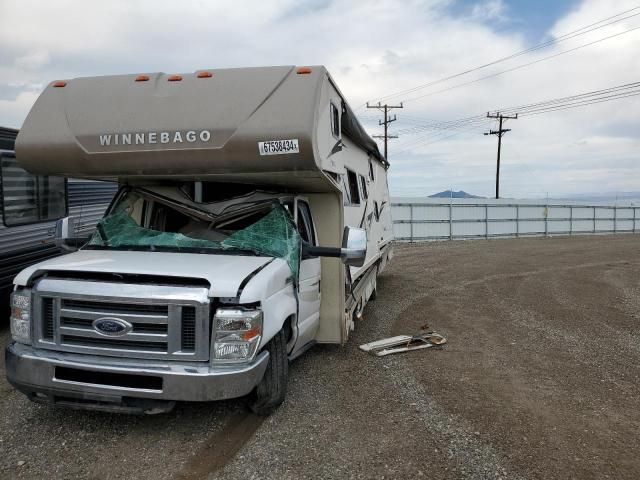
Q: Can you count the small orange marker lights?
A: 5